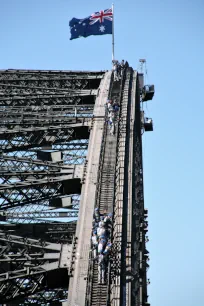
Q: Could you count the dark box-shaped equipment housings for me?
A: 2